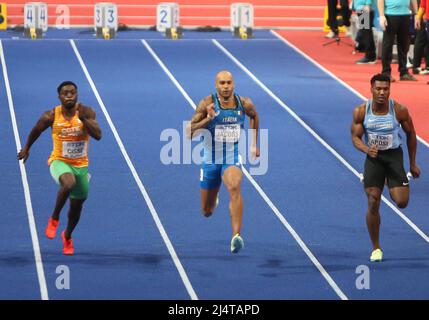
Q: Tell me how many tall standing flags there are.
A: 0